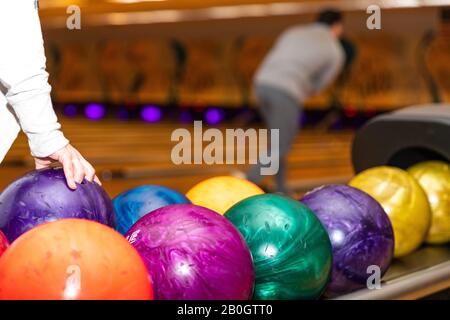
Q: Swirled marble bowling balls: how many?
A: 7